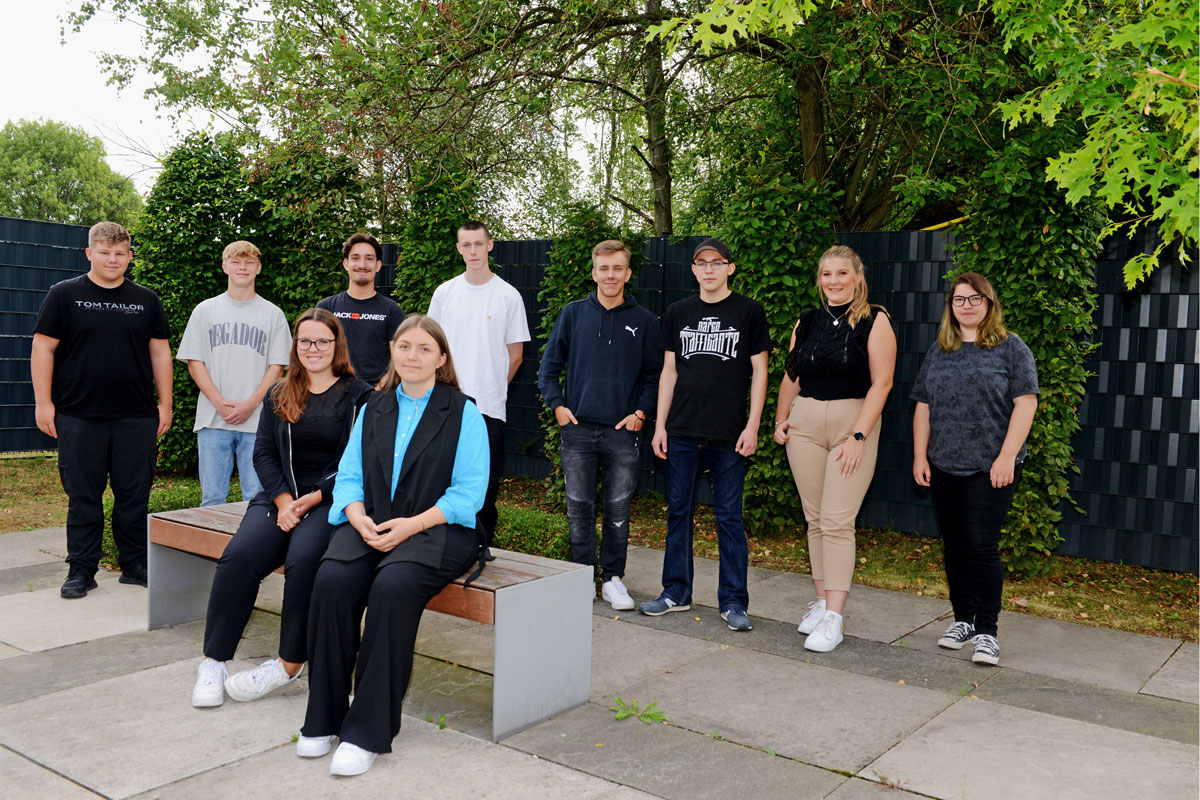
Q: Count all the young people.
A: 10